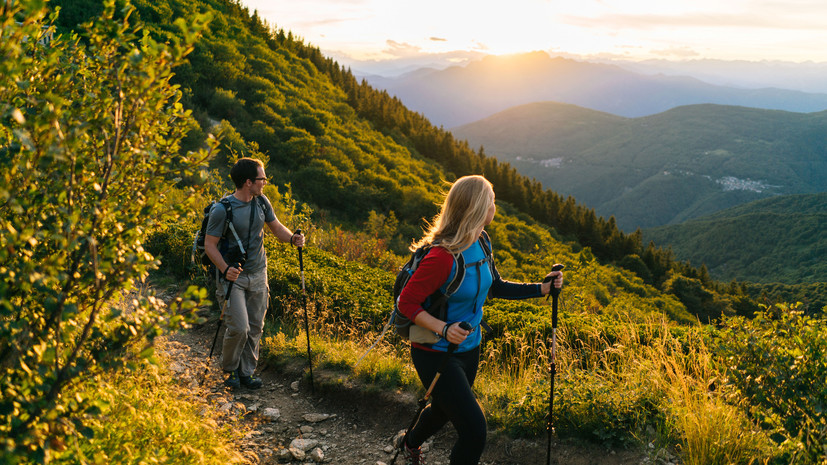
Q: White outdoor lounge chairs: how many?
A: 0